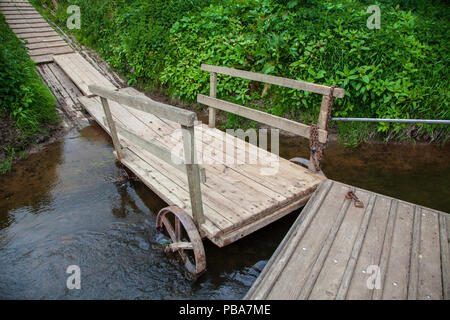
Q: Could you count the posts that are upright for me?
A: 4